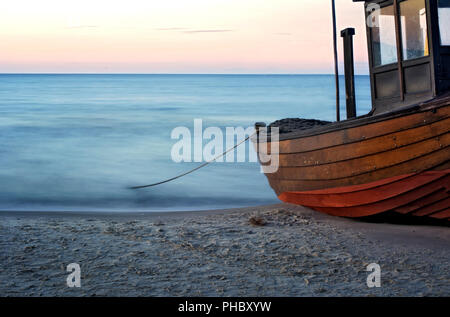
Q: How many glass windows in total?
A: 3